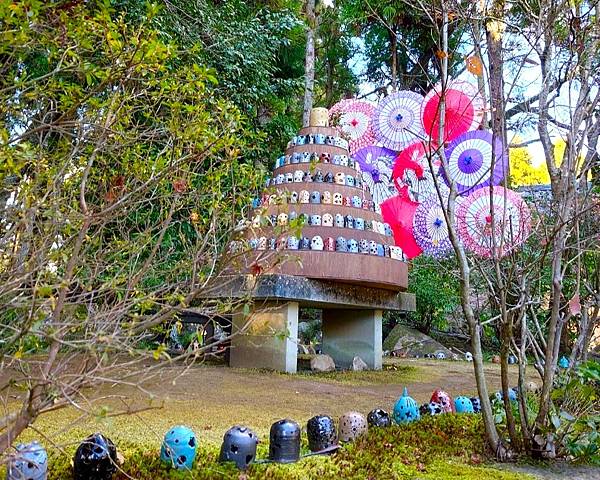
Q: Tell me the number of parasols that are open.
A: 9